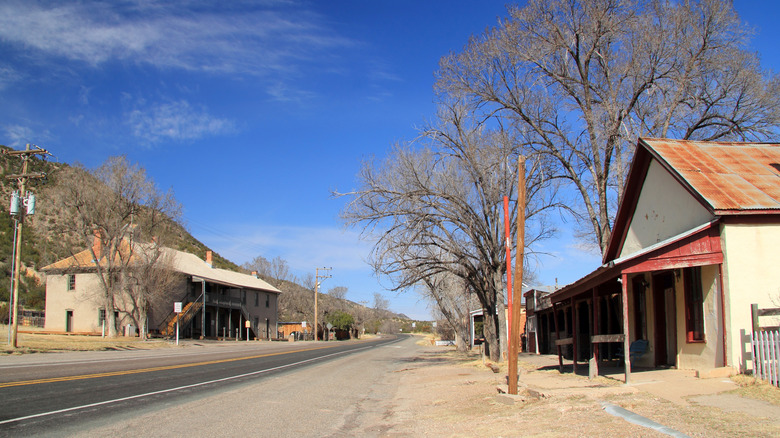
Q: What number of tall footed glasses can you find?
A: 0